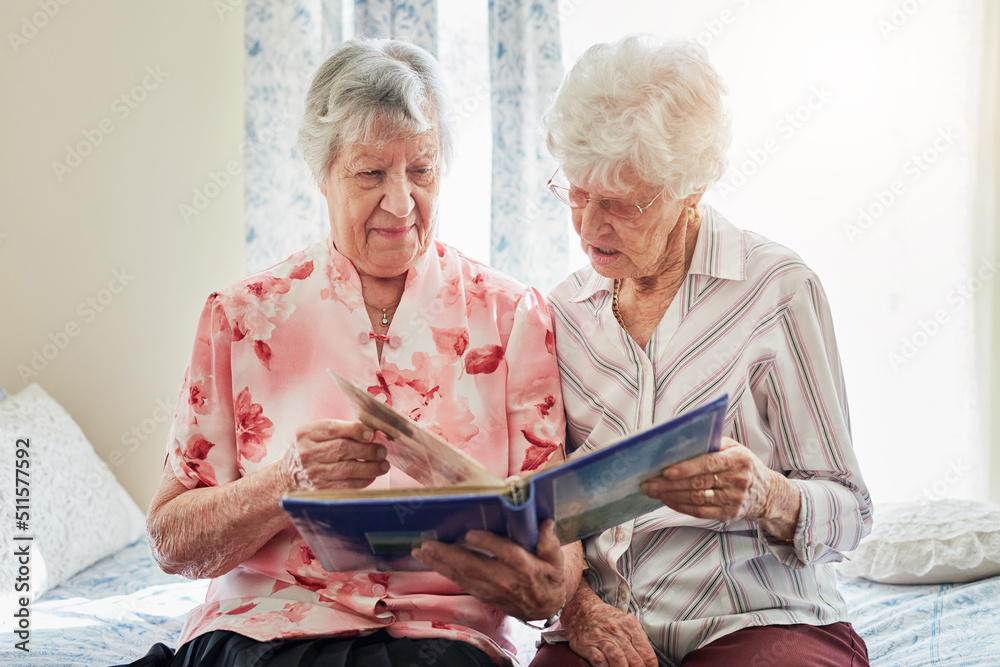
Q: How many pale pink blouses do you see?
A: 1